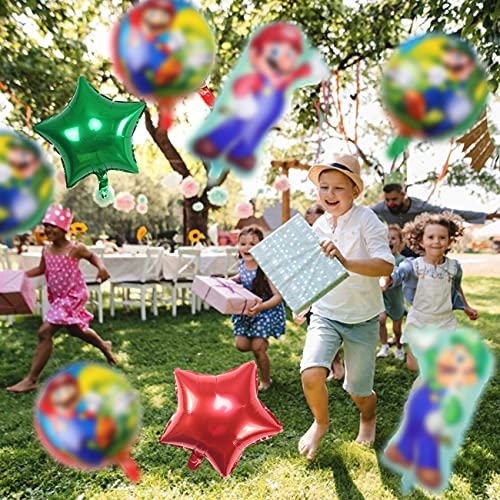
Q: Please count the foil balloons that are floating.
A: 8